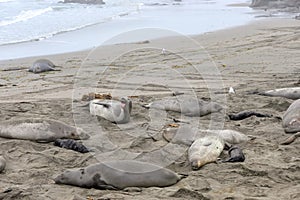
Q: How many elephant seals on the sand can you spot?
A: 13